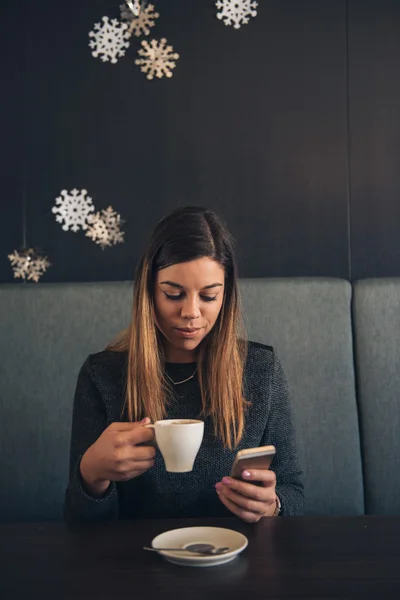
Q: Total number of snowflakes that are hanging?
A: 7